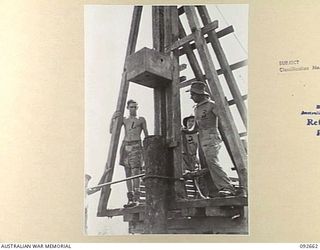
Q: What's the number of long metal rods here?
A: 1